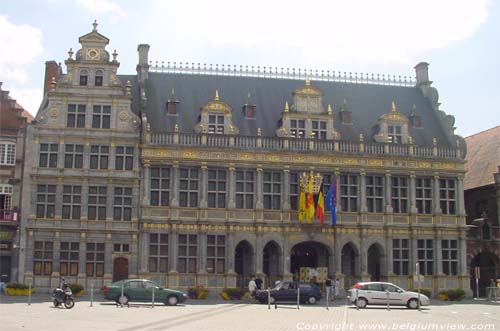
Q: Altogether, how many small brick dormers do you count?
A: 4